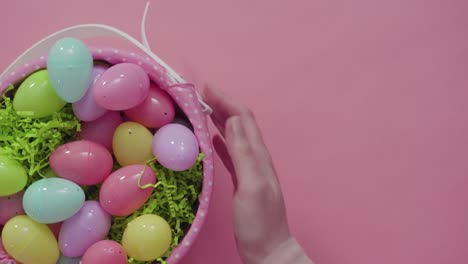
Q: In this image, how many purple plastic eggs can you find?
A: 3